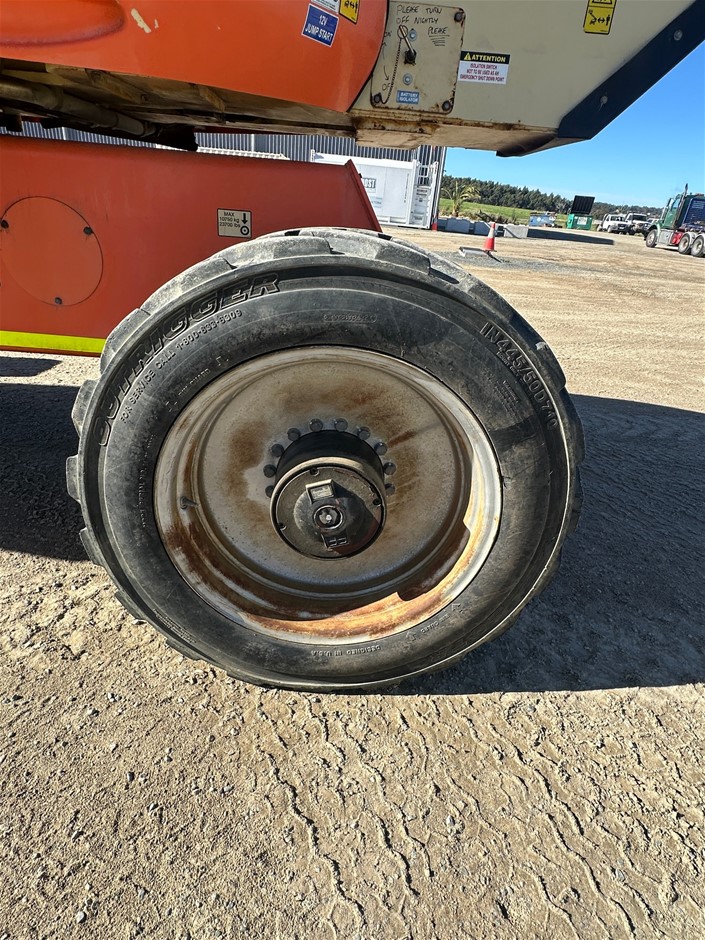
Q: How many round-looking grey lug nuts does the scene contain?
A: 10